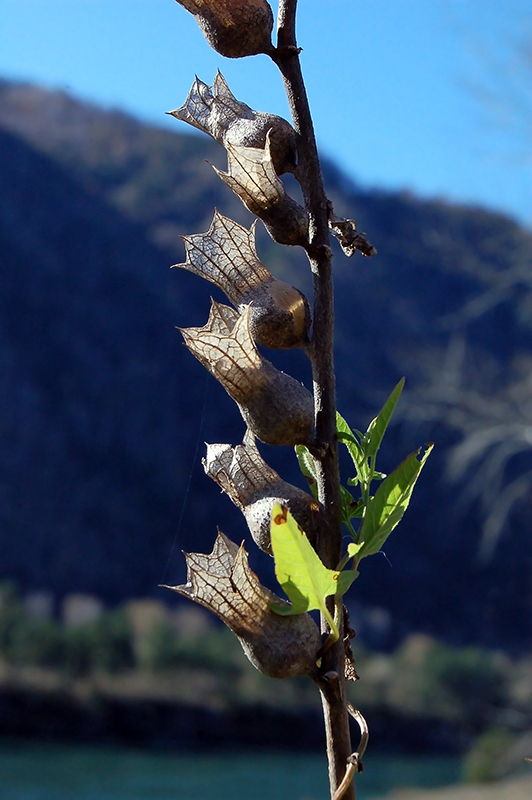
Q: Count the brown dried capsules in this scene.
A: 7